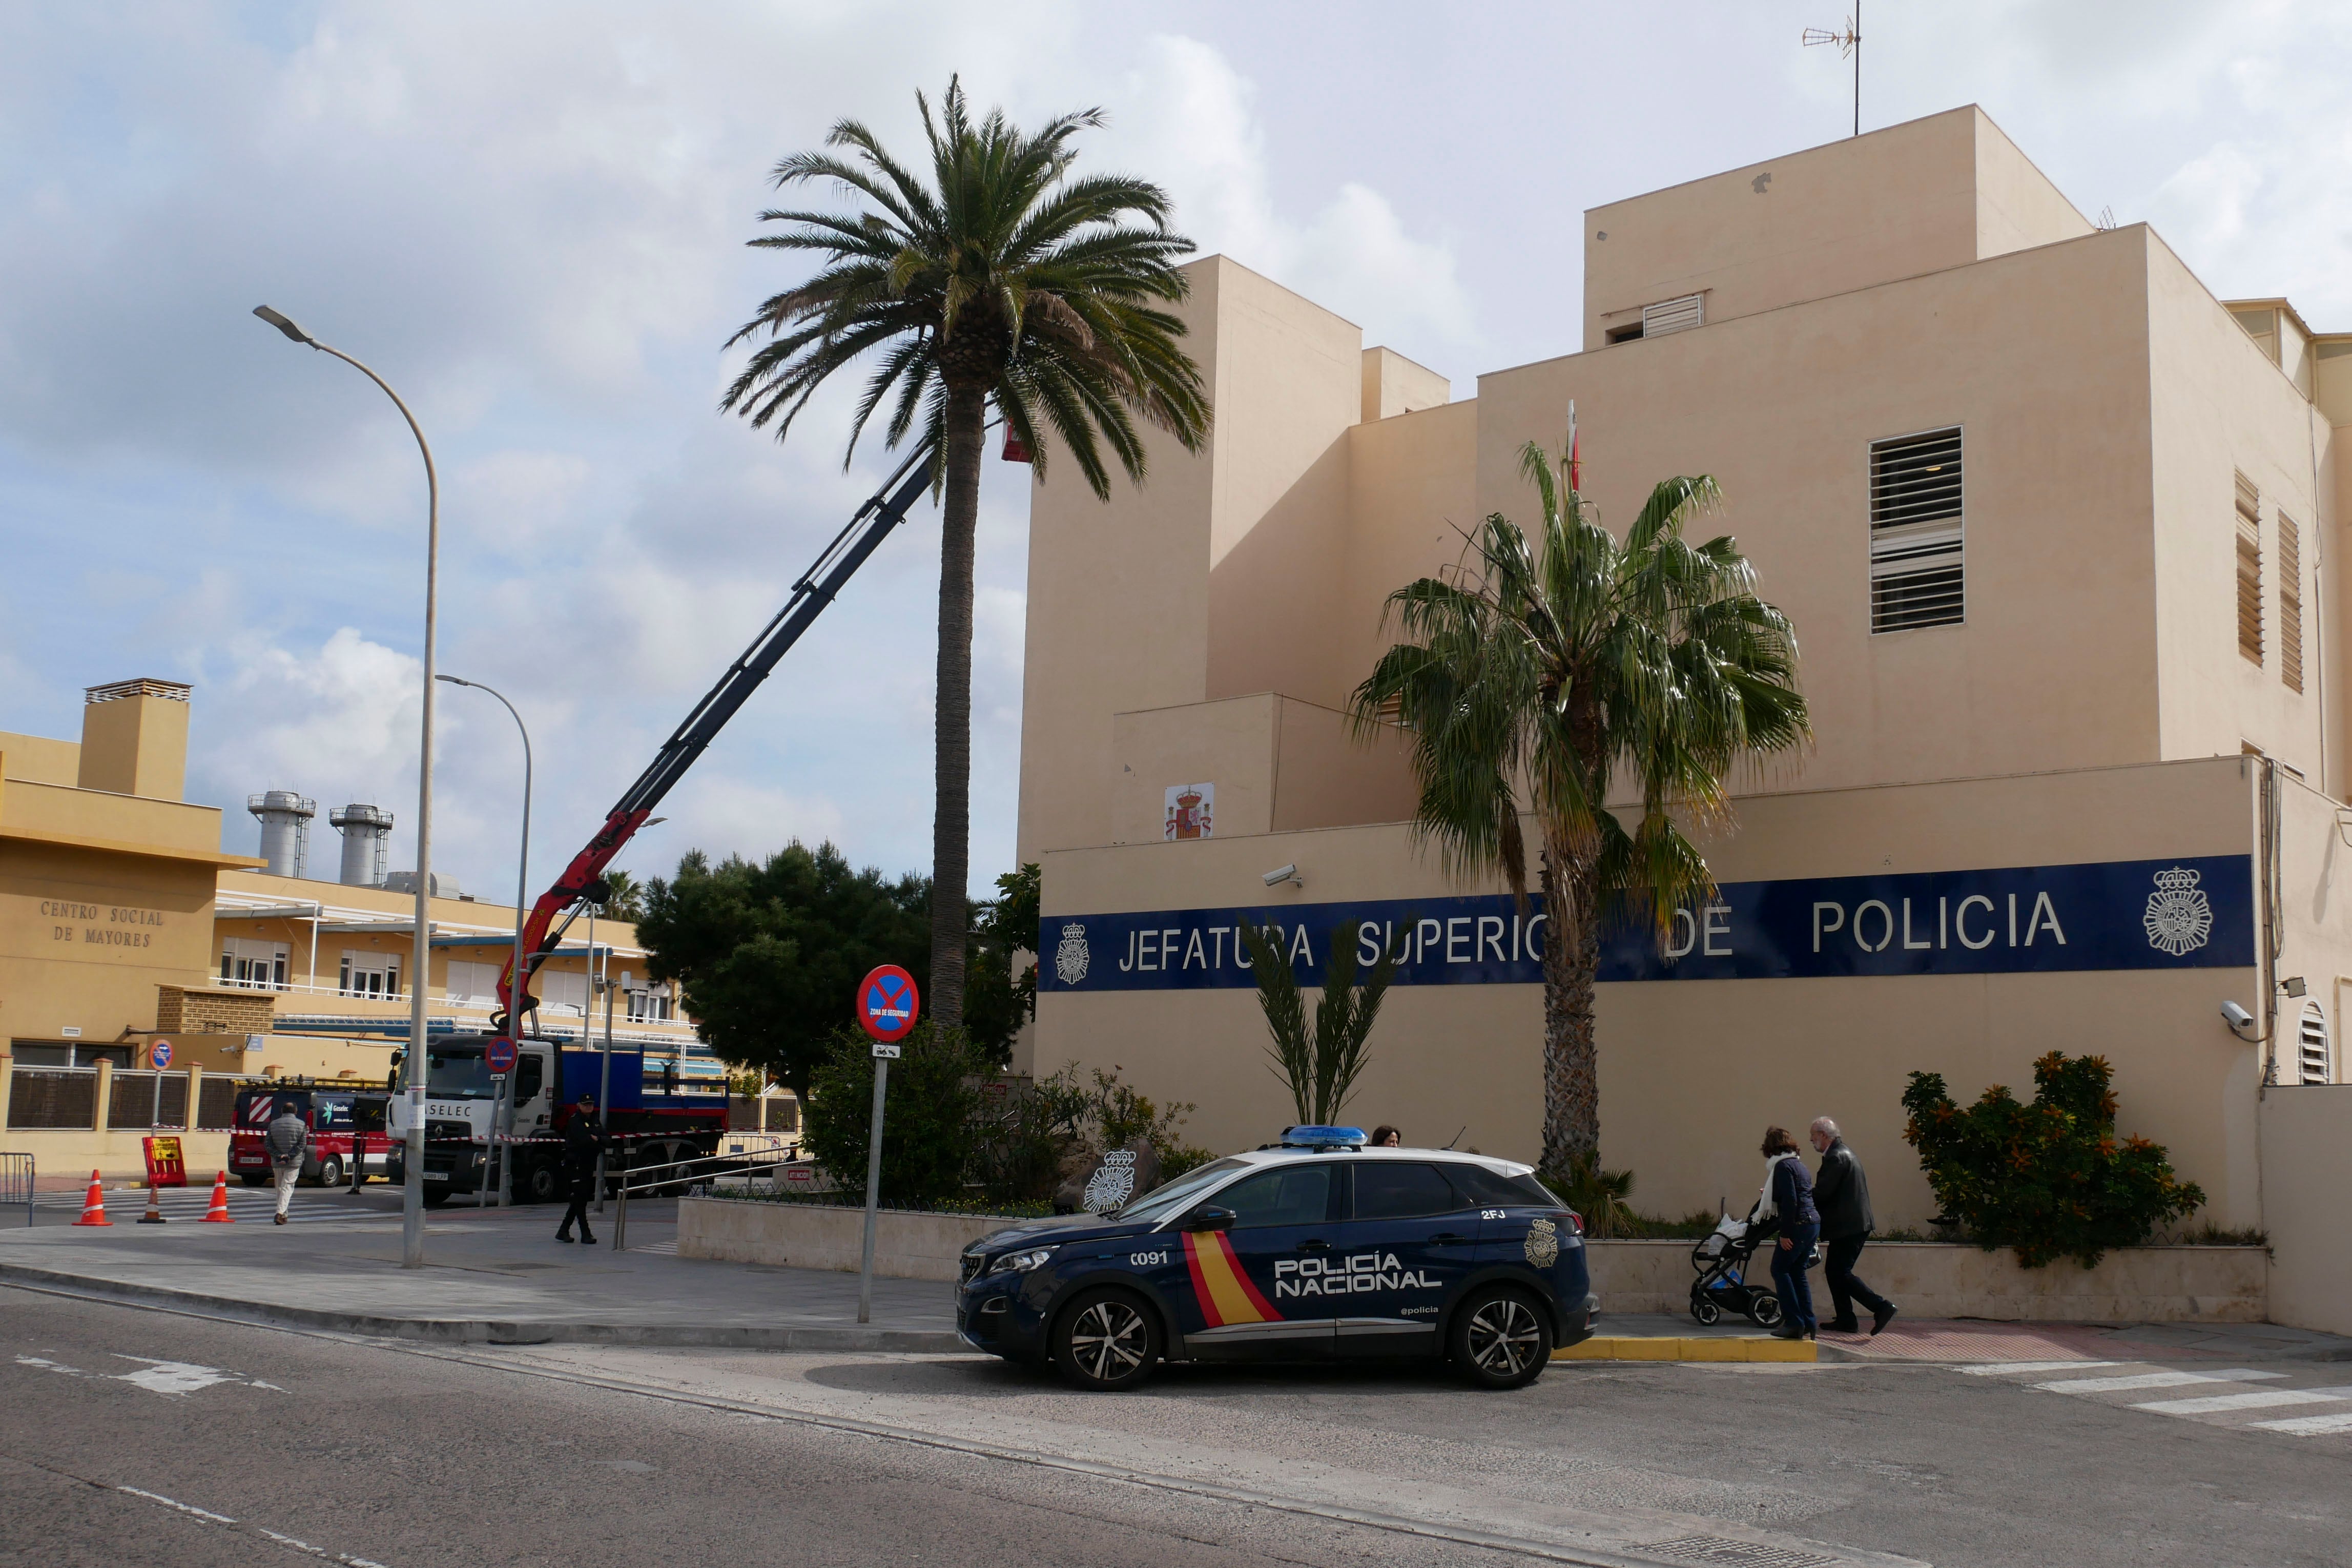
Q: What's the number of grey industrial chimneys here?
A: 2